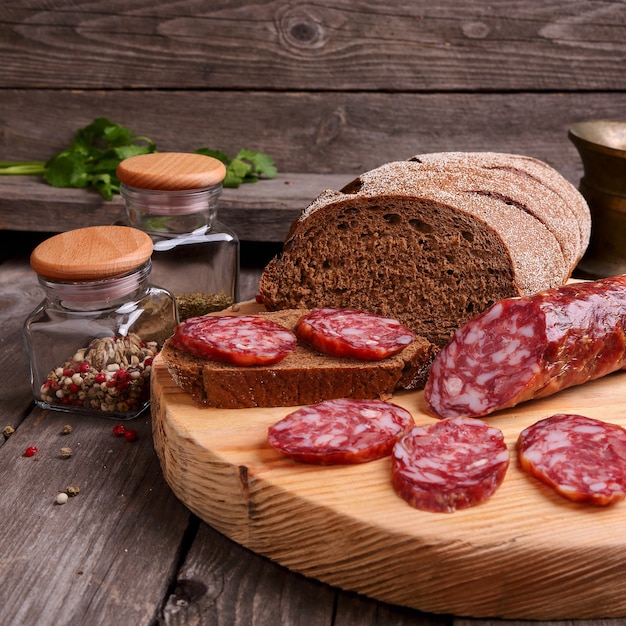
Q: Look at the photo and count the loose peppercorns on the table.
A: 8